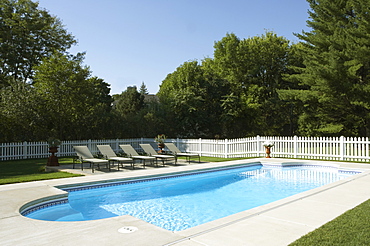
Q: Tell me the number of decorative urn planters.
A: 3